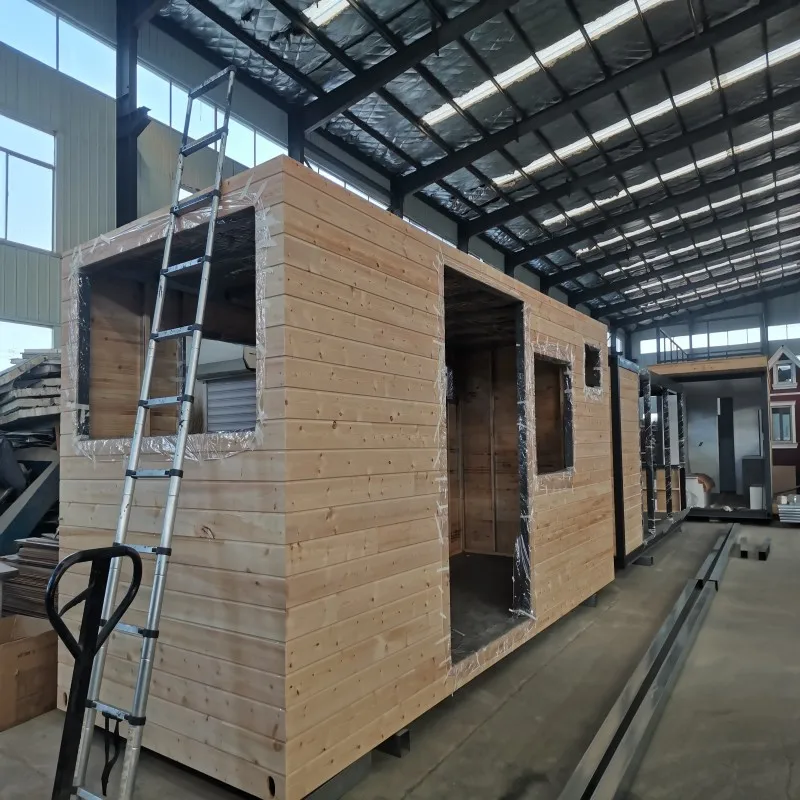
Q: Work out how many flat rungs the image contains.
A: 11